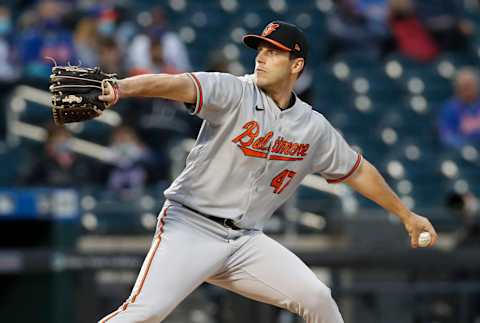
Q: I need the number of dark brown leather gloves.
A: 1